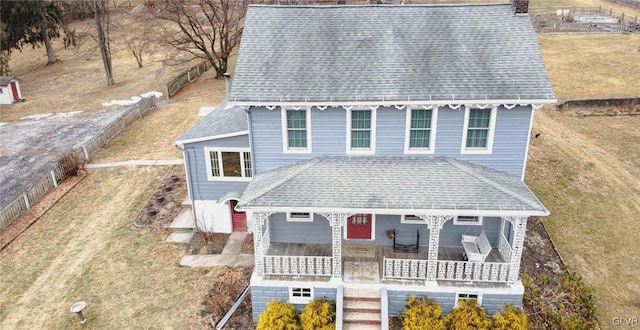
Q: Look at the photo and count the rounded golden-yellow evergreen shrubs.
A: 5